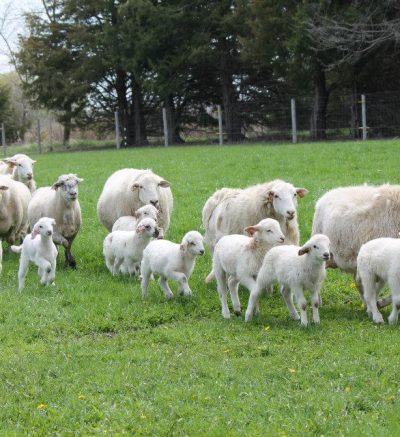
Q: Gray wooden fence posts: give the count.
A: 7